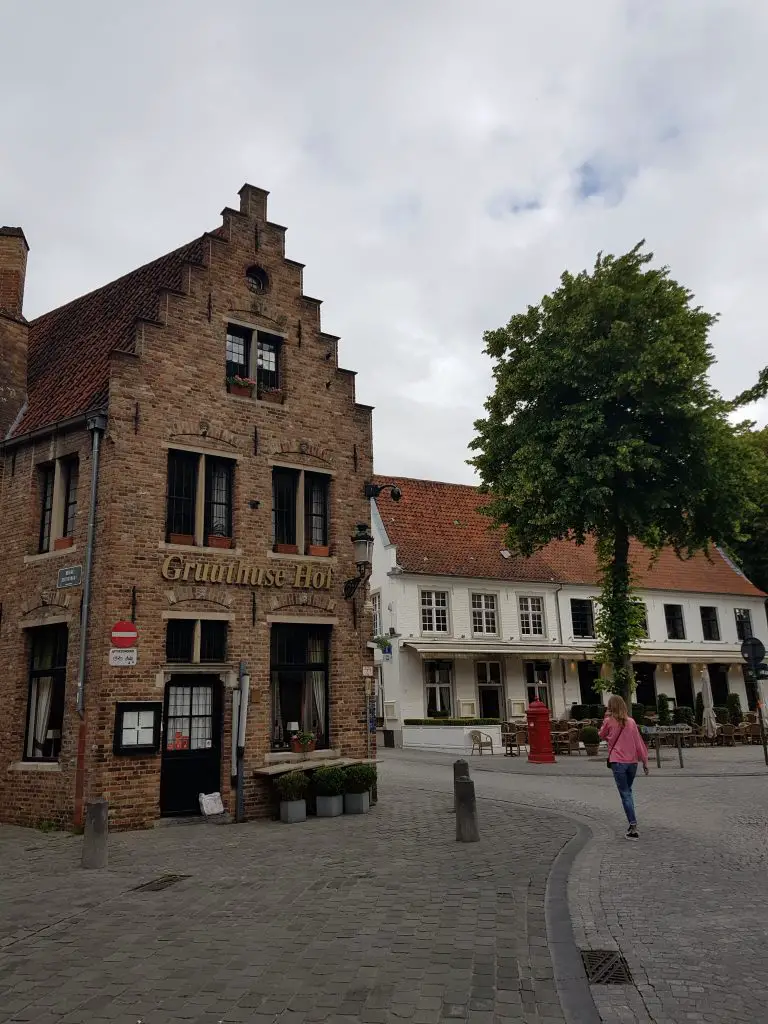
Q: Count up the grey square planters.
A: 3